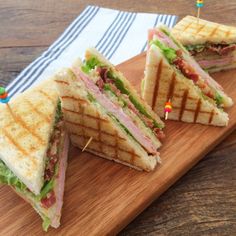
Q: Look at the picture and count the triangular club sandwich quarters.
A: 4